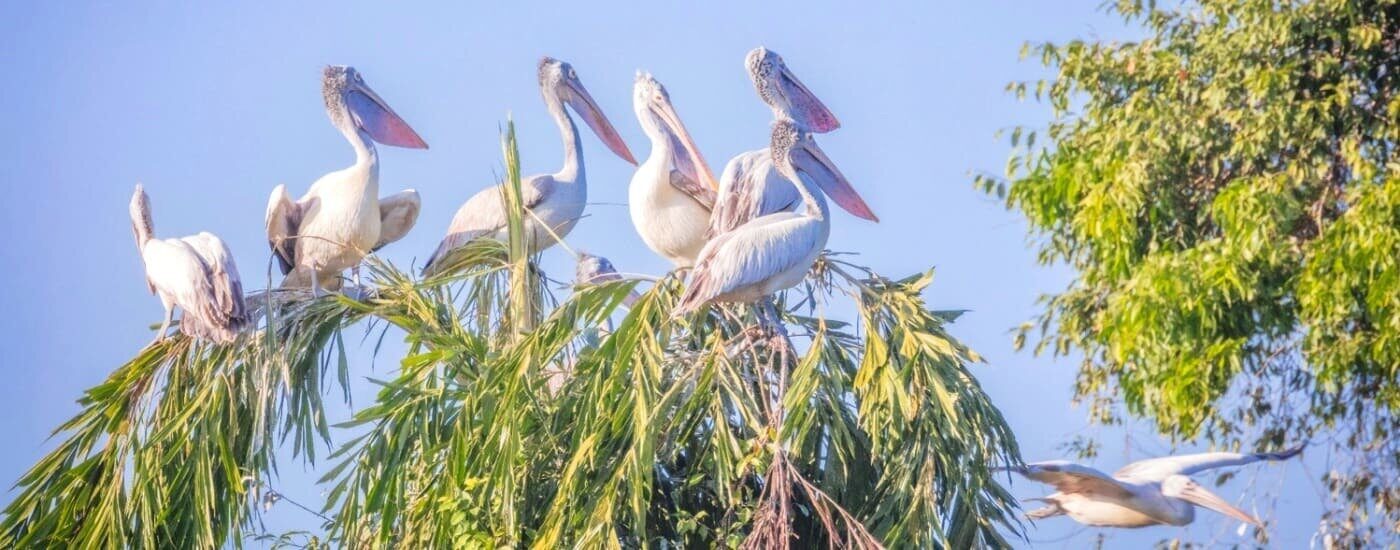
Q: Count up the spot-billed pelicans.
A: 8